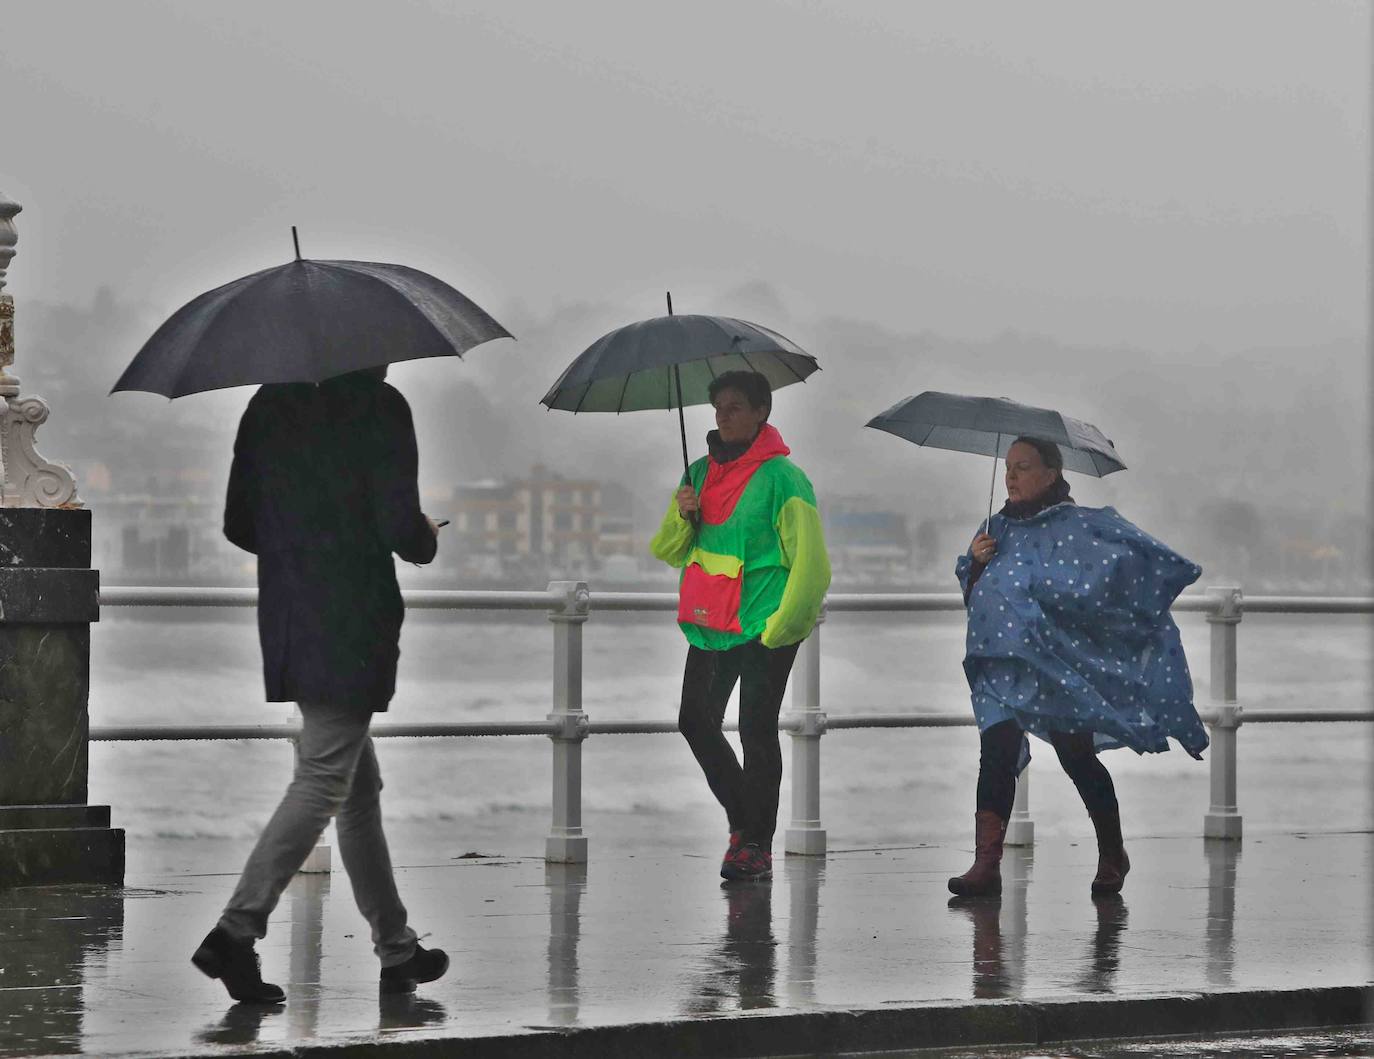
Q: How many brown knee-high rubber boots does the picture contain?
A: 2